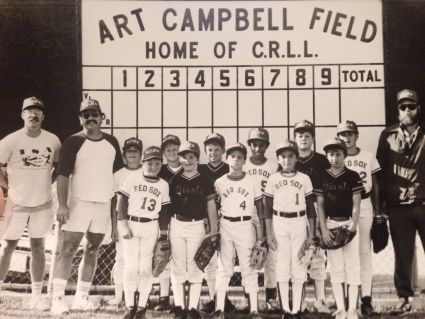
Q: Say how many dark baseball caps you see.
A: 14